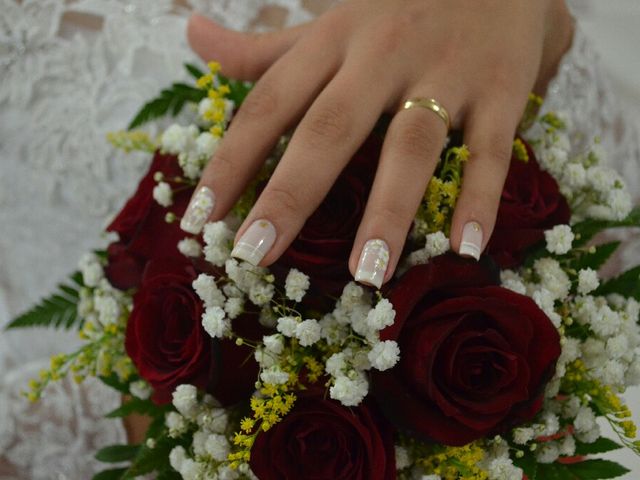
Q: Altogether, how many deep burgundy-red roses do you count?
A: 6